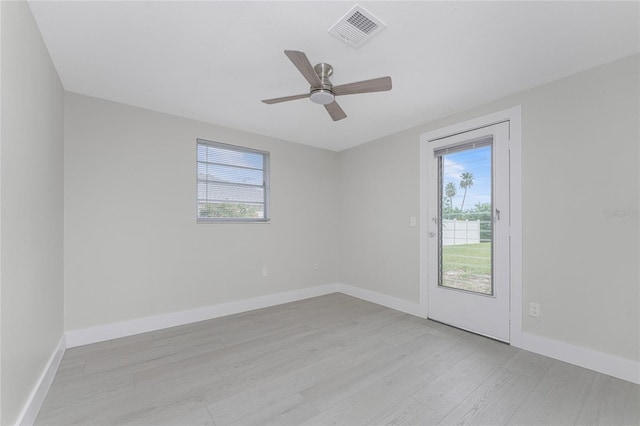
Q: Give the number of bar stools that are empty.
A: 0